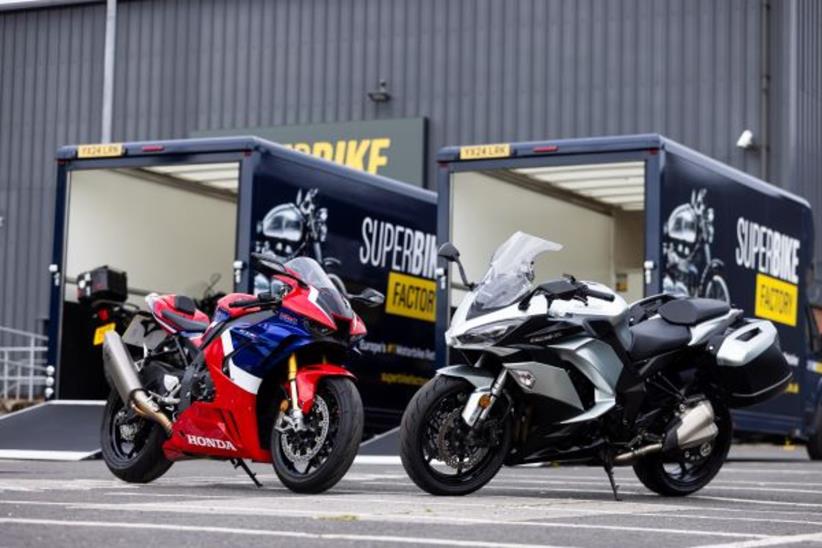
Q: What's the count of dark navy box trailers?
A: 2